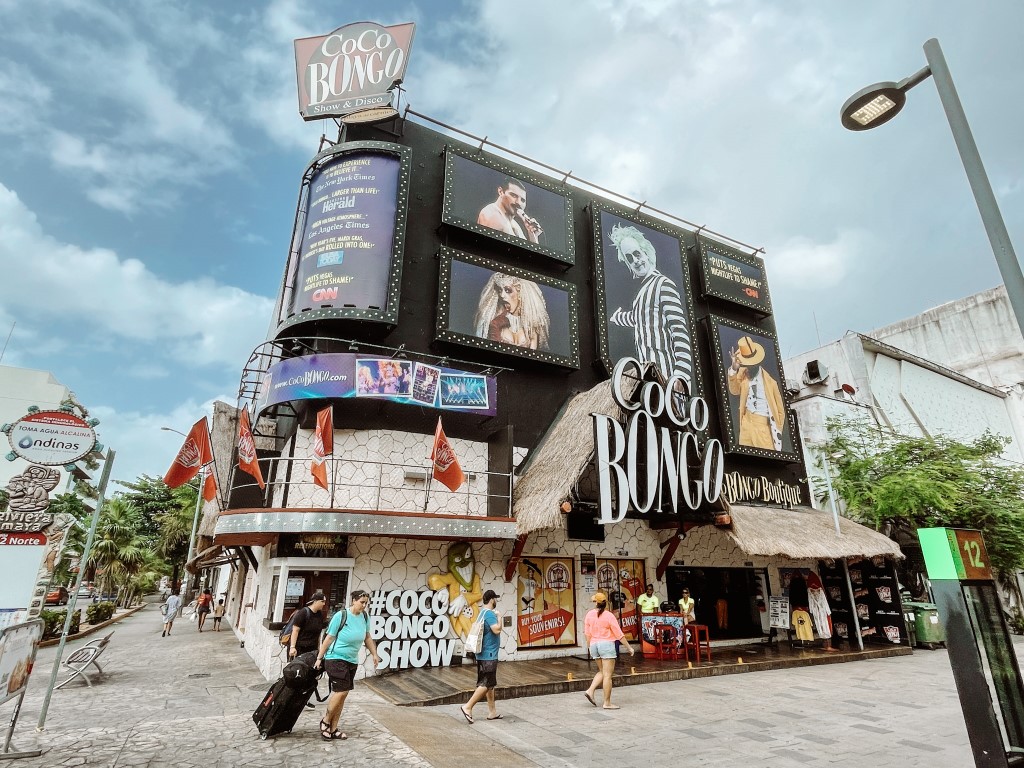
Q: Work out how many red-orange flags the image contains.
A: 5